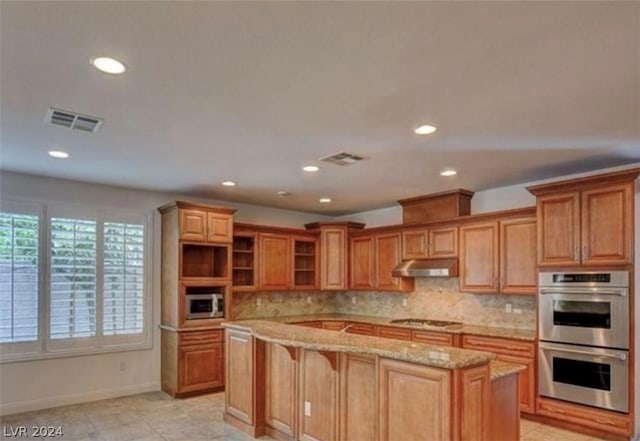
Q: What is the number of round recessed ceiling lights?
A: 7